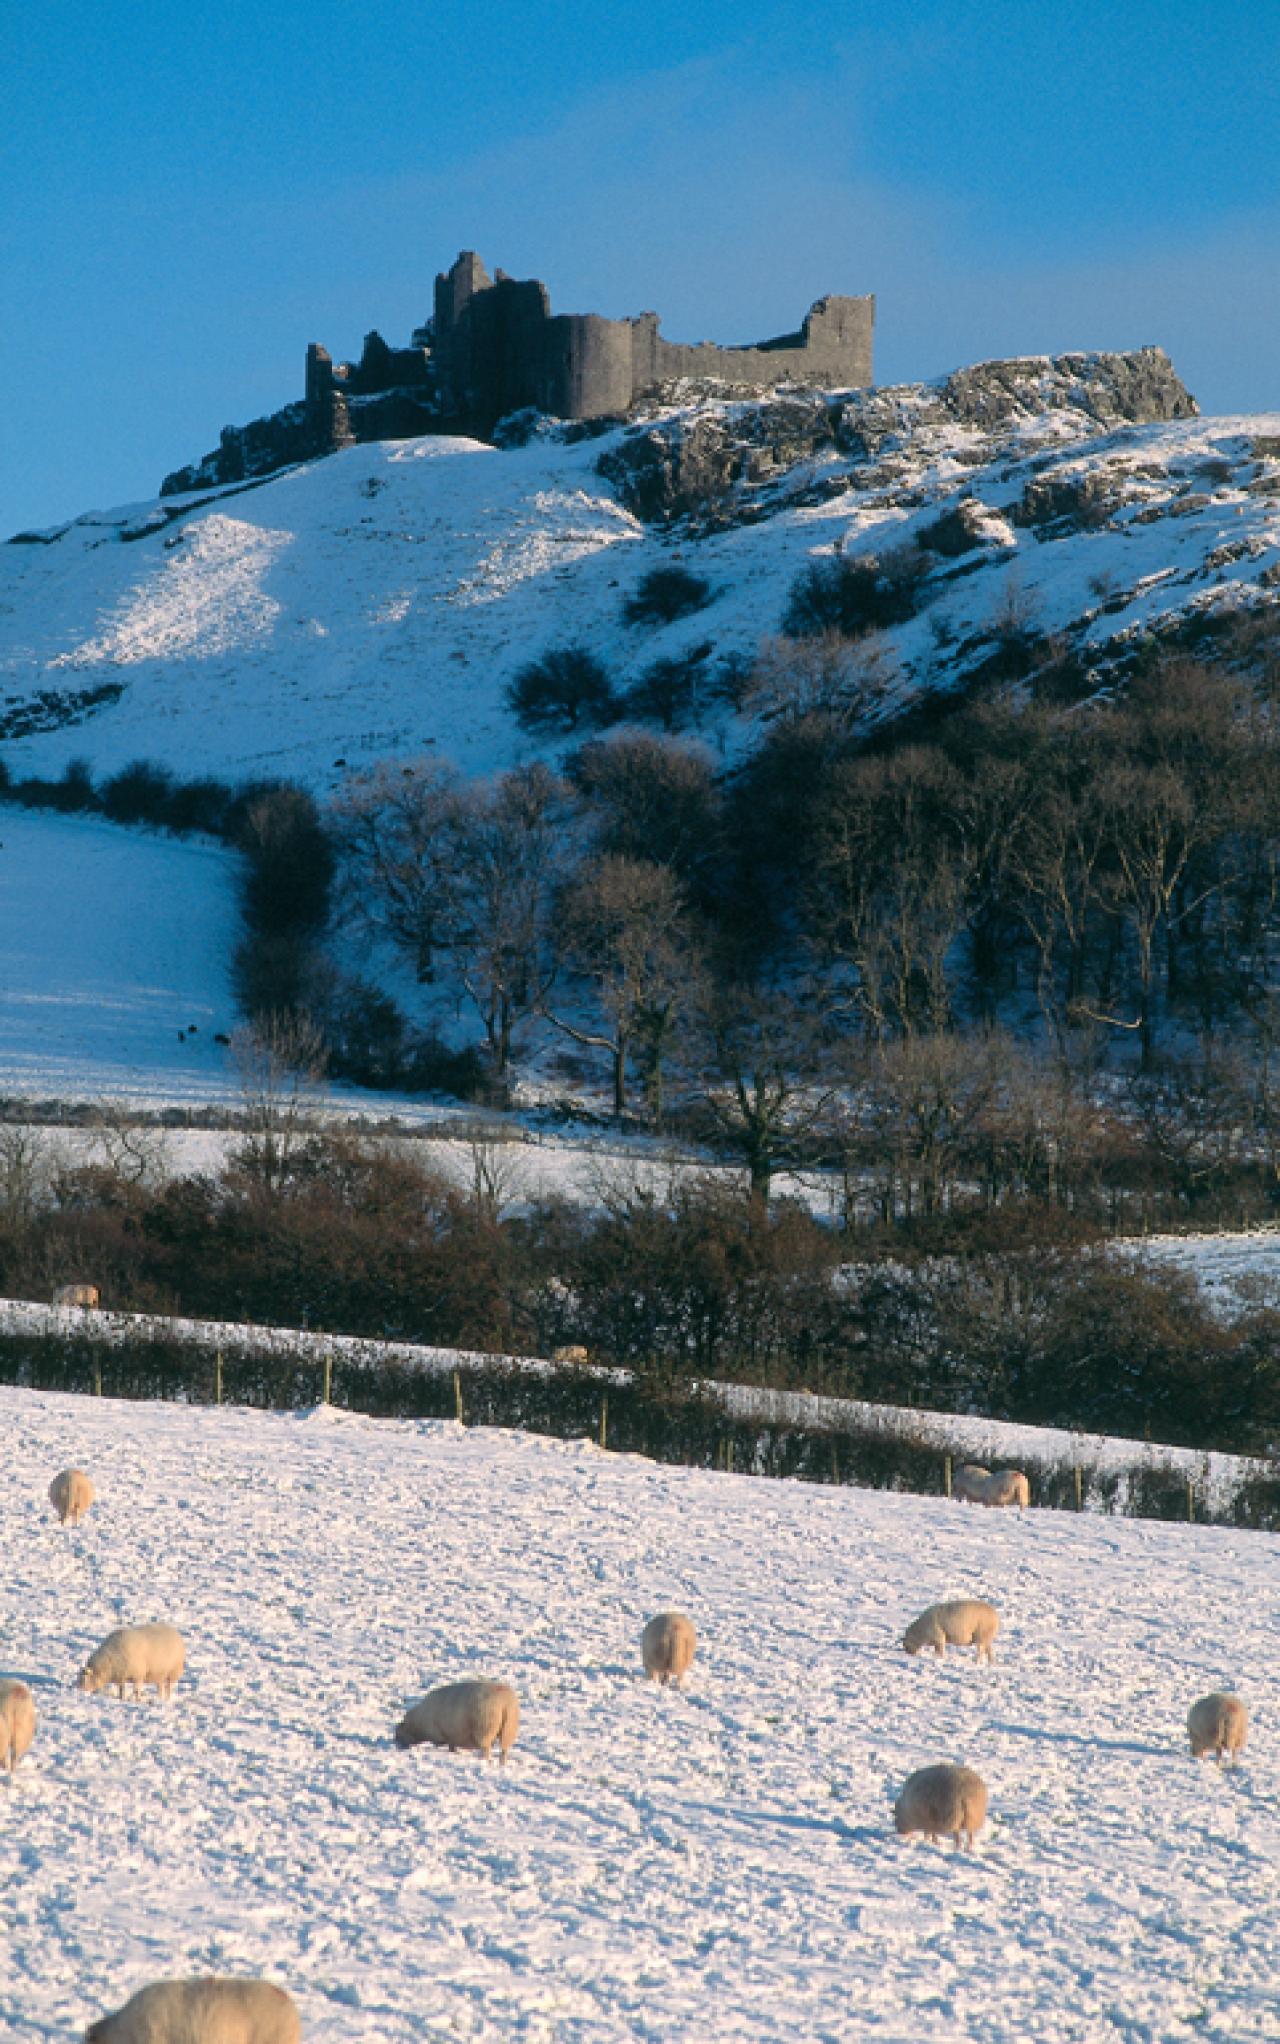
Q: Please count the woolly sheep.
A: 13